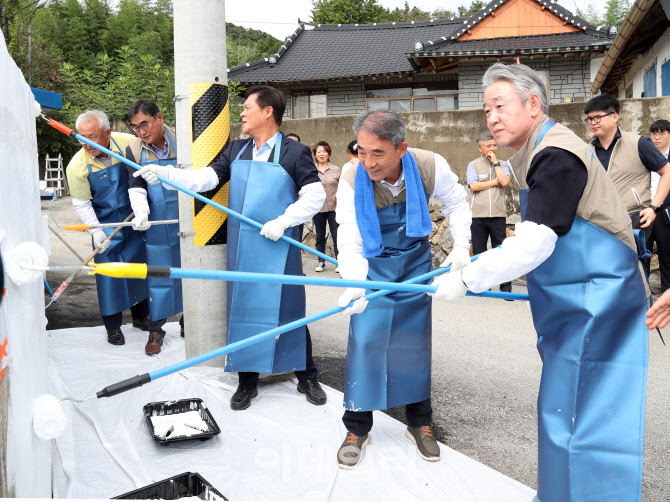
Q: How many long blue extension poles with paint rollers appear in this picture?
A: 3